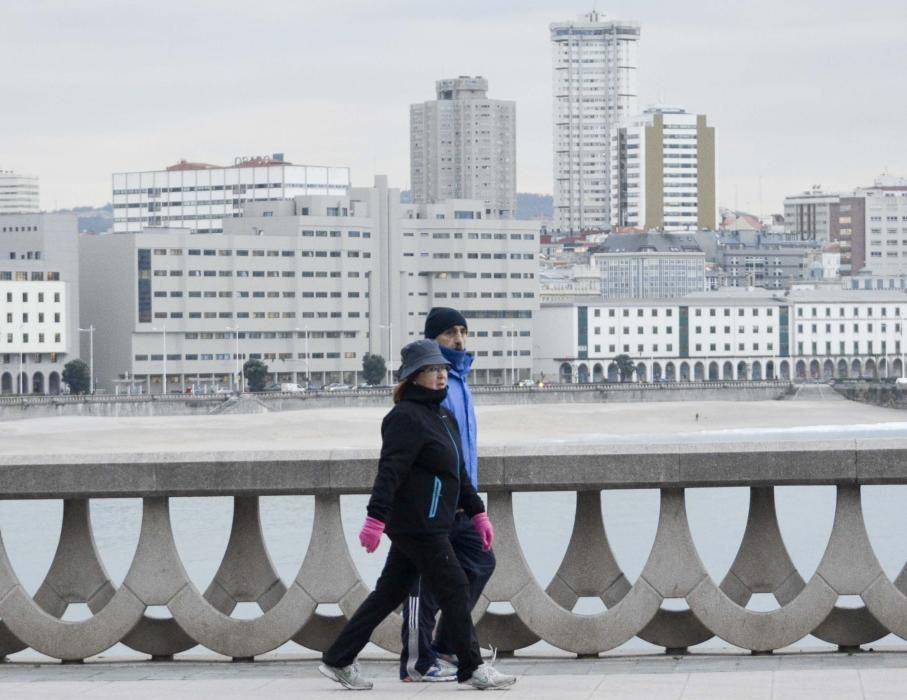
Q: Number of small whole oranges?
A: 0